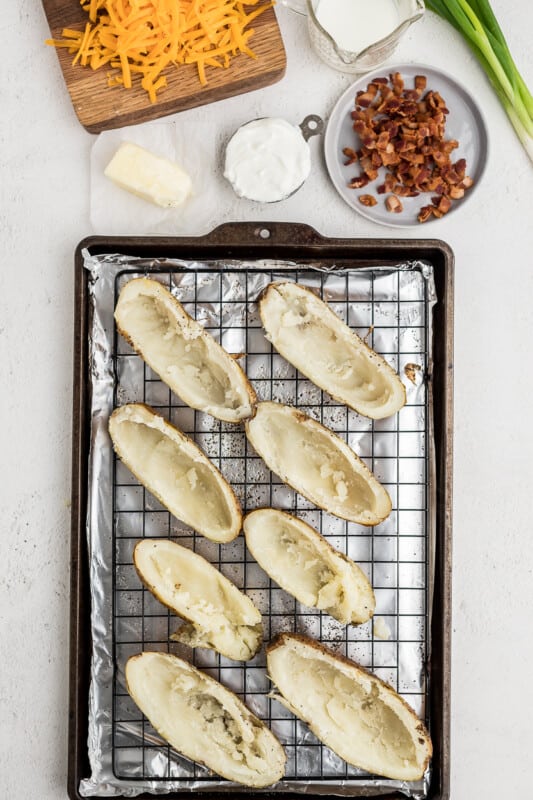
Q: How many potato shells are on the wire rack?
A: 8